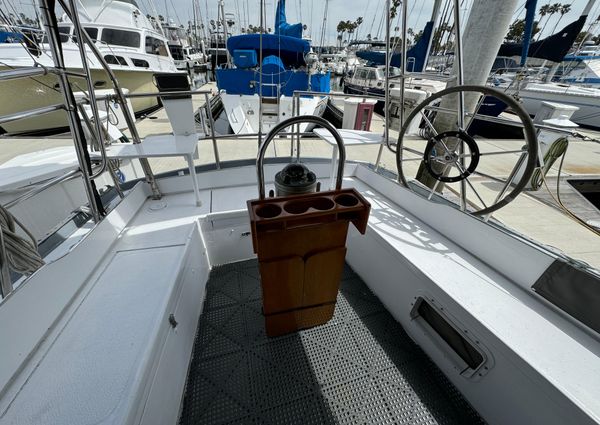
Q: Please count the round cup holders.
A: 4